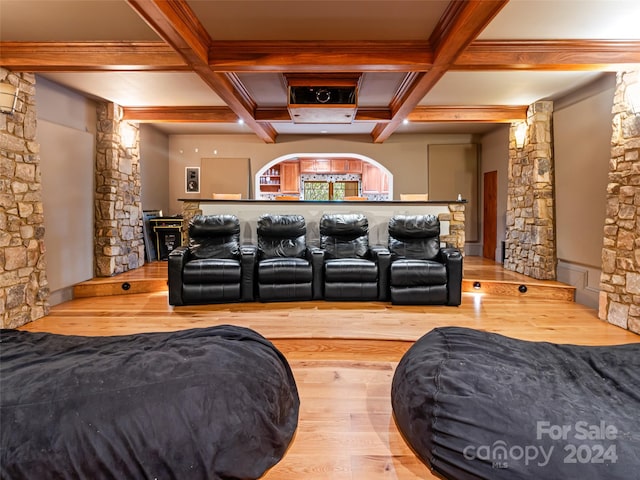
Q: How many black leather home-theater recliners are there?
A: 4